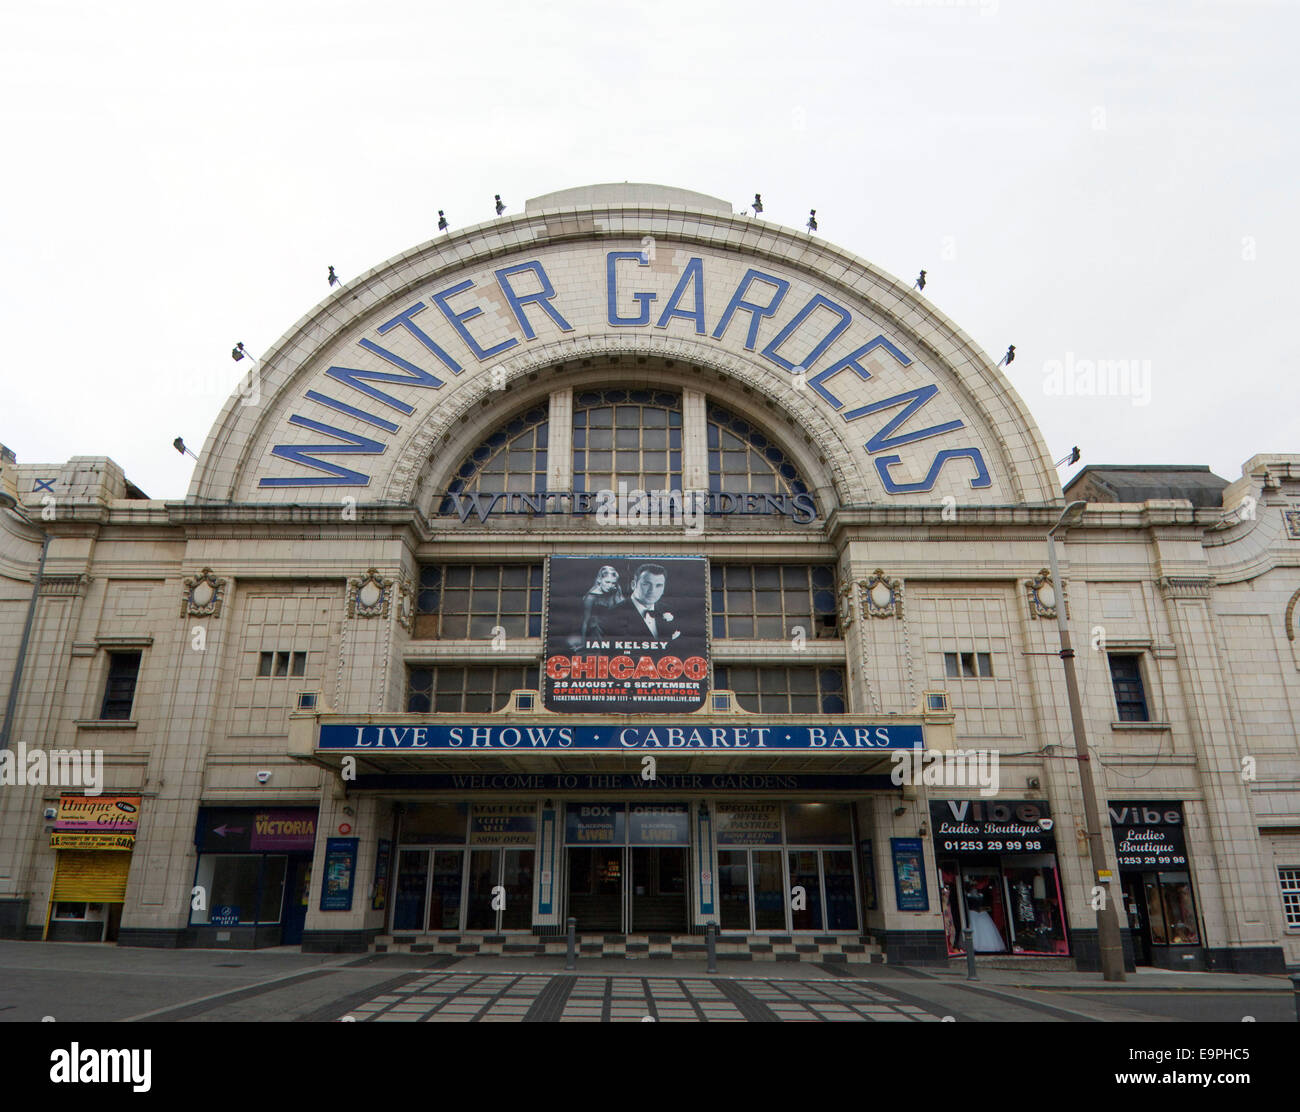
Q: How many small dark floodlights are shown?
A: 10